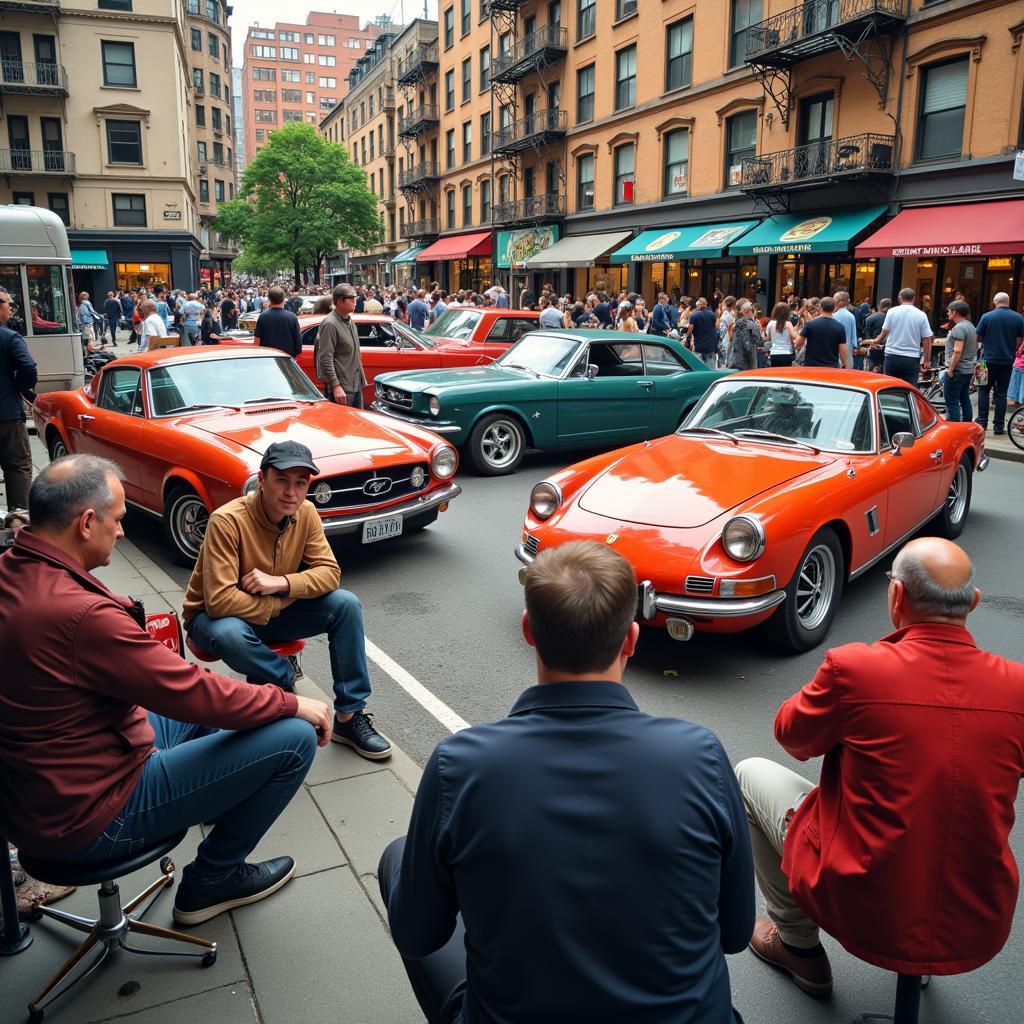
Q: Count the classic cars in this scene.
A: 5